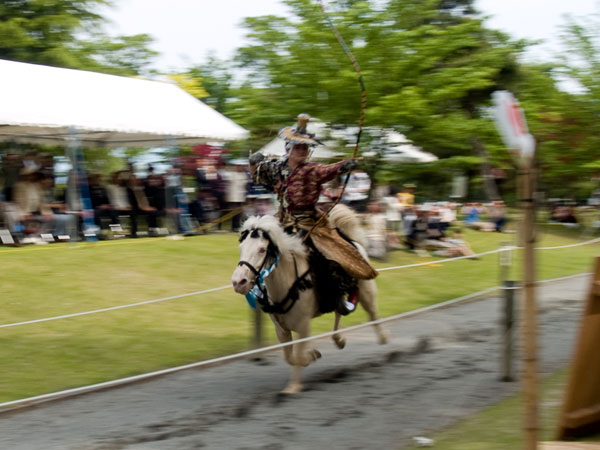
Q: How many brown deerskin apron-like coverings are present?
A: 1